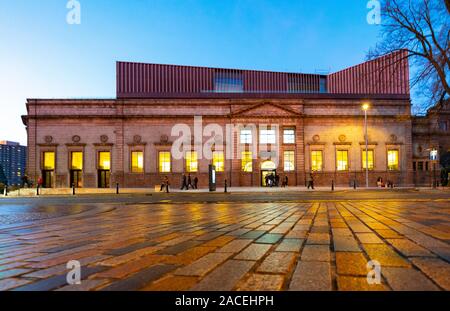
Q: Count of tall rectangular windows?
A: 13